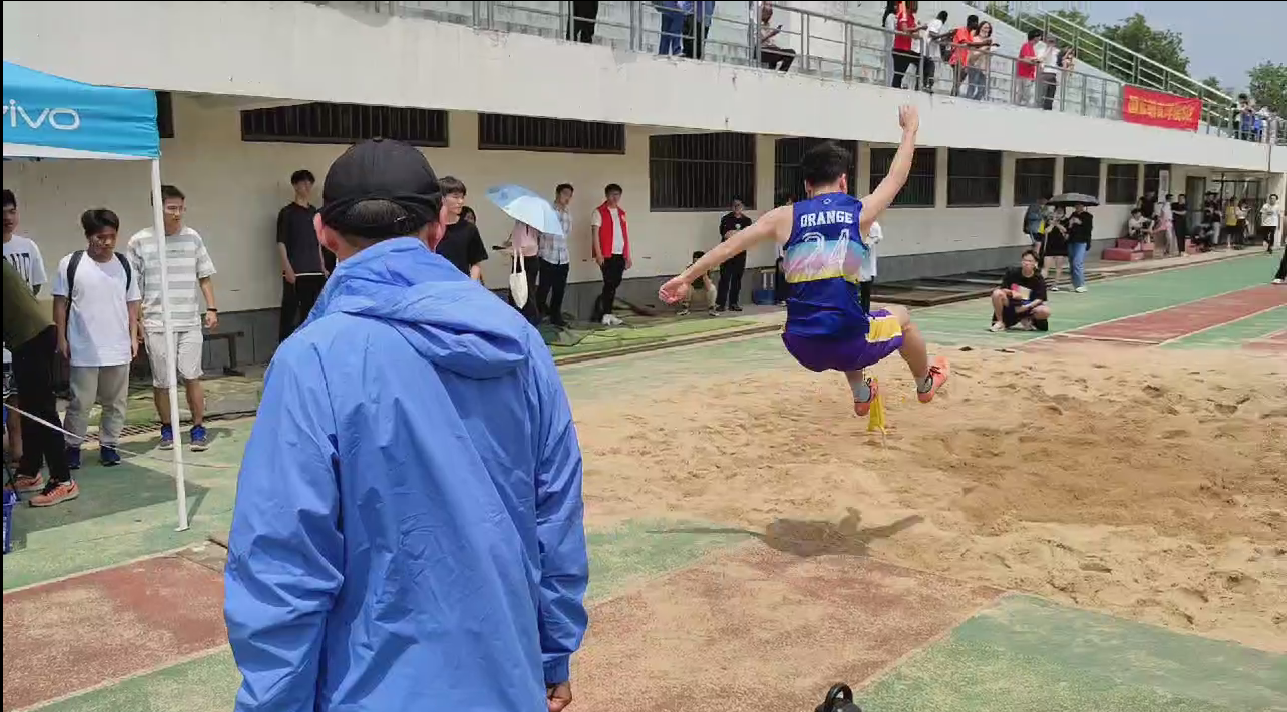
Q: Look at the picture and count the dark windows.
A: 11